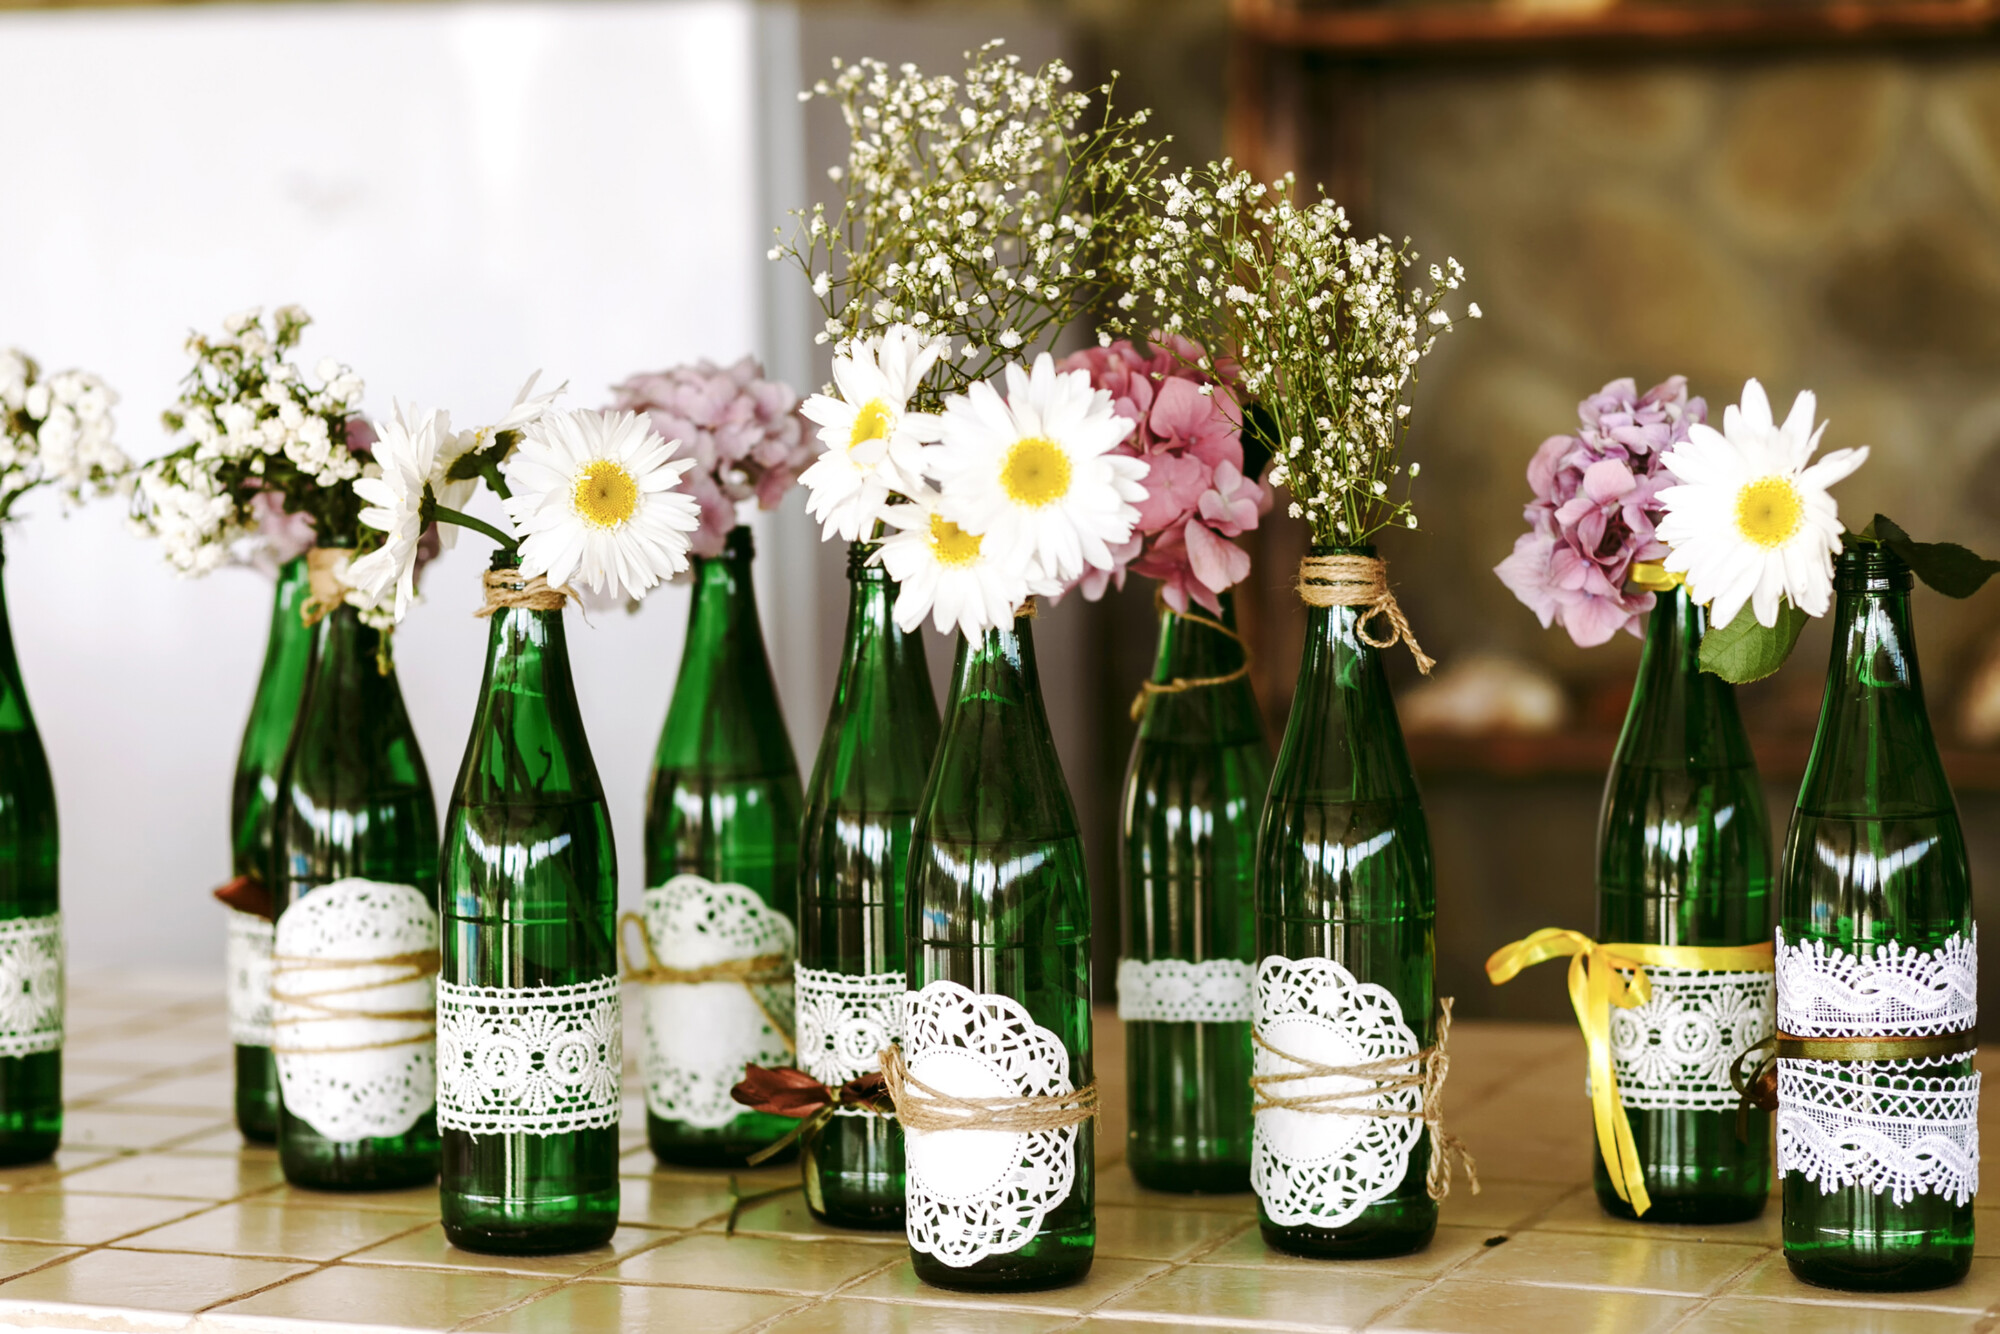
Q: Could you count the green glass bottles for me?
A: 11